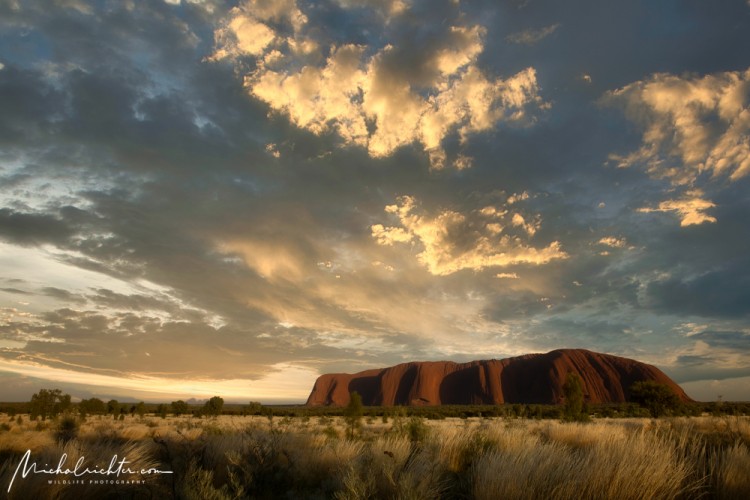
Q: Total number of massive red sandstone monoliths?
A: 1